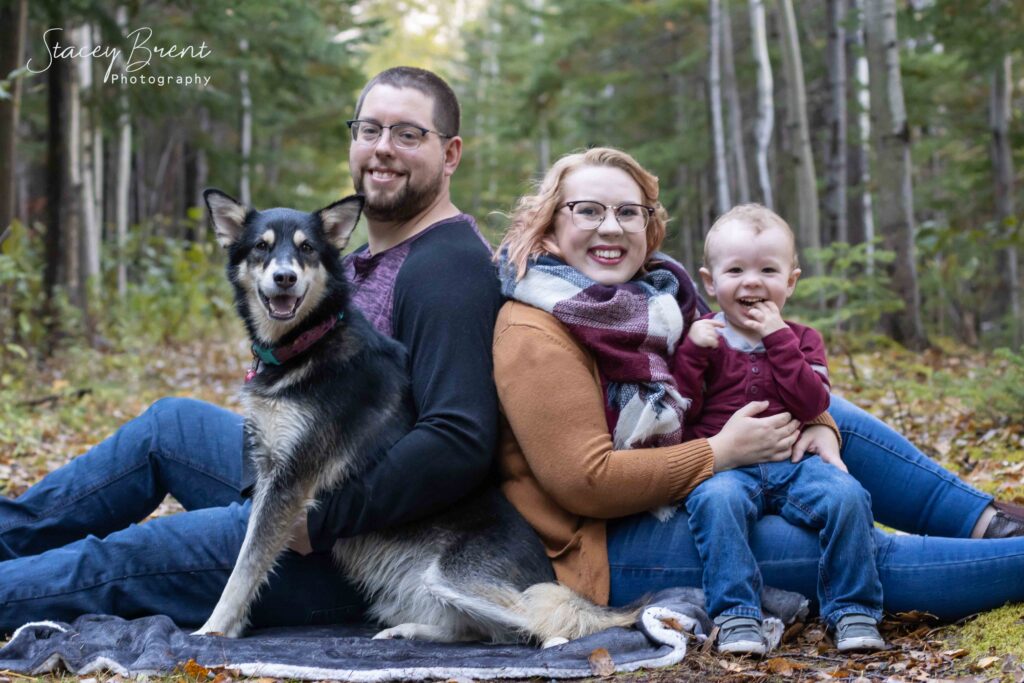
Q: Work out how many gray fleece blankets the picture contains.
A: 1